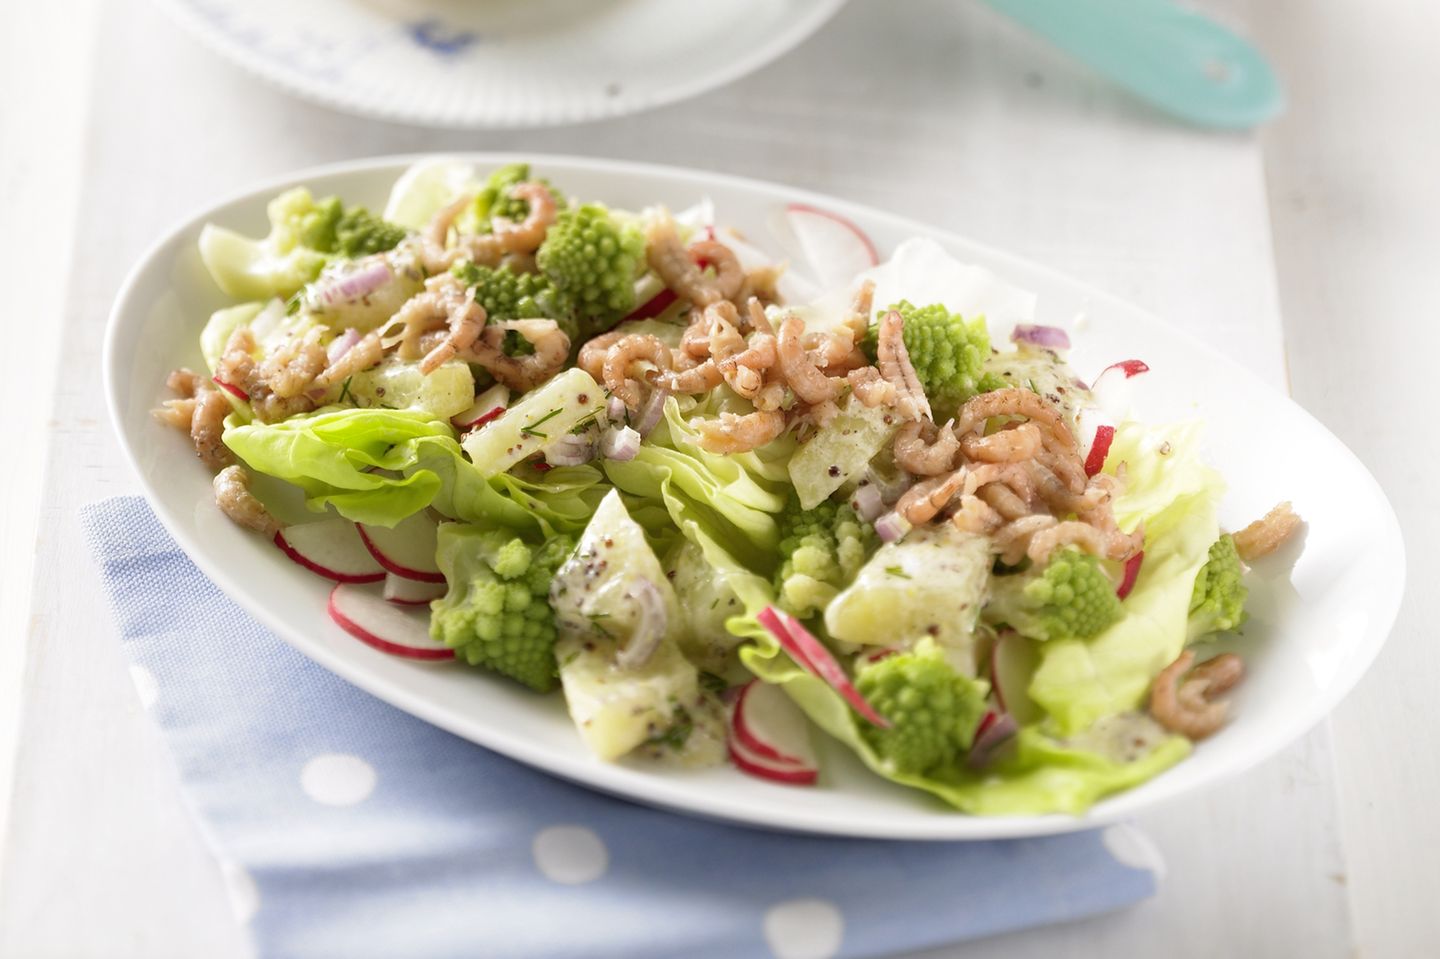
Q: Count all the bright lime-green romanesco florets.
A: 10